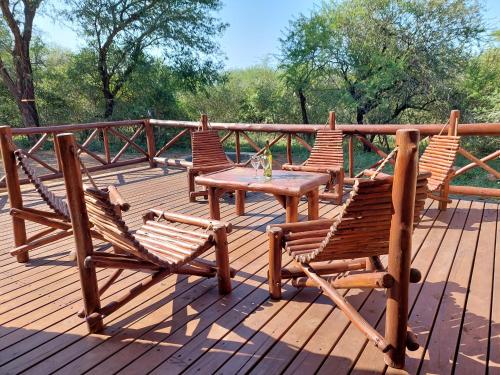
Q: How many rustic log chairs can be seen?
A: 6